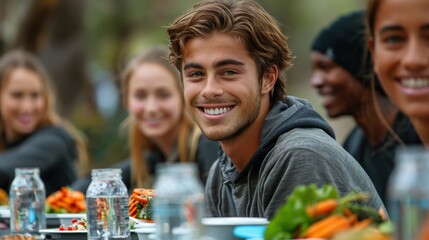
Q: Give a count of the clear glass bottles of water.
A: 4